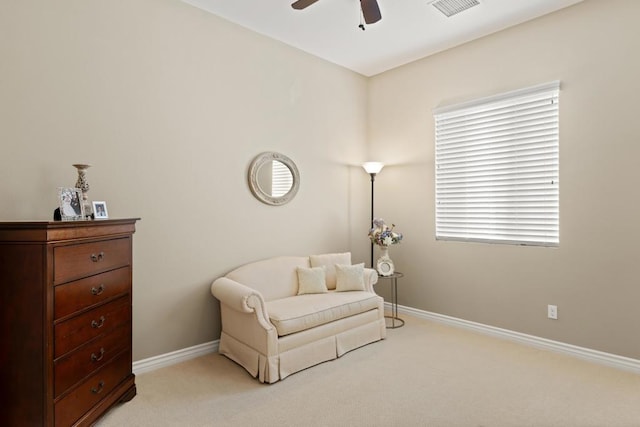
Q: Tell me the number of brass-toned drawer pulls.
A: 5